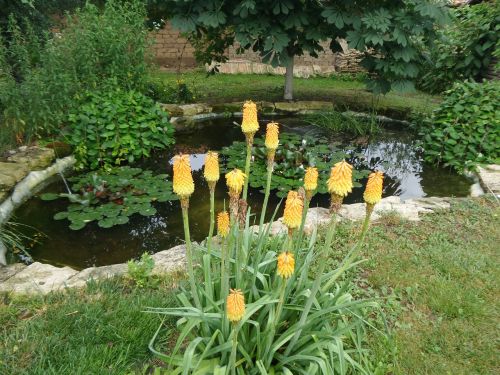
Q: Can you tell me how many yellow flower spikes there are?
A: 12